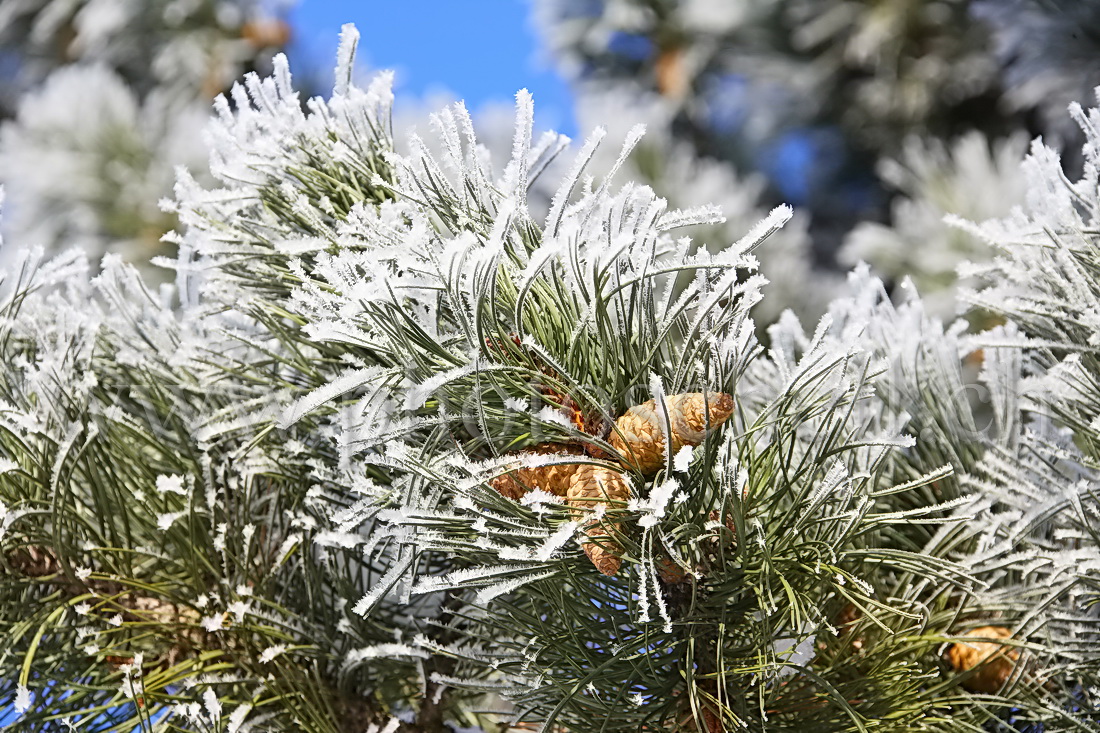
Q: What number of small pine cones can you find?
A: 4